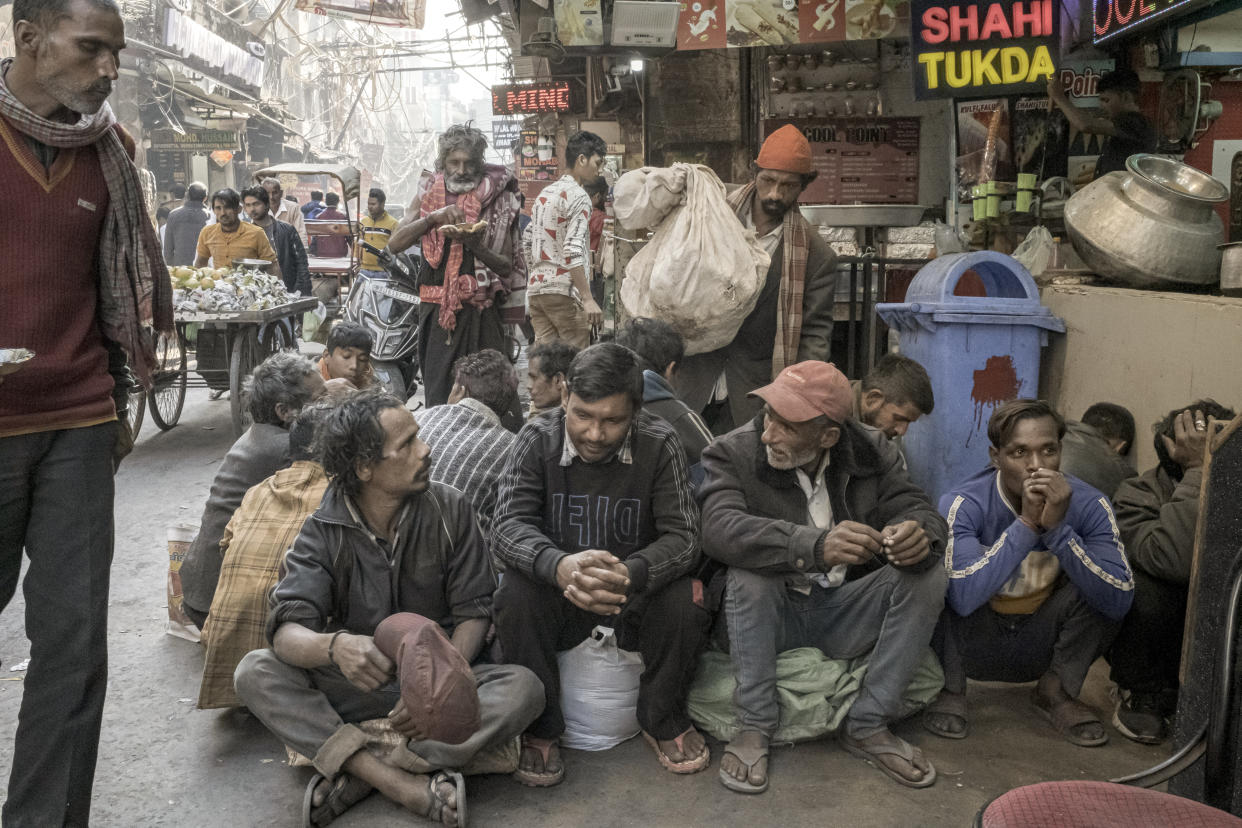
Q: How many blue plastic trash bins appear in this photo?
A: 1